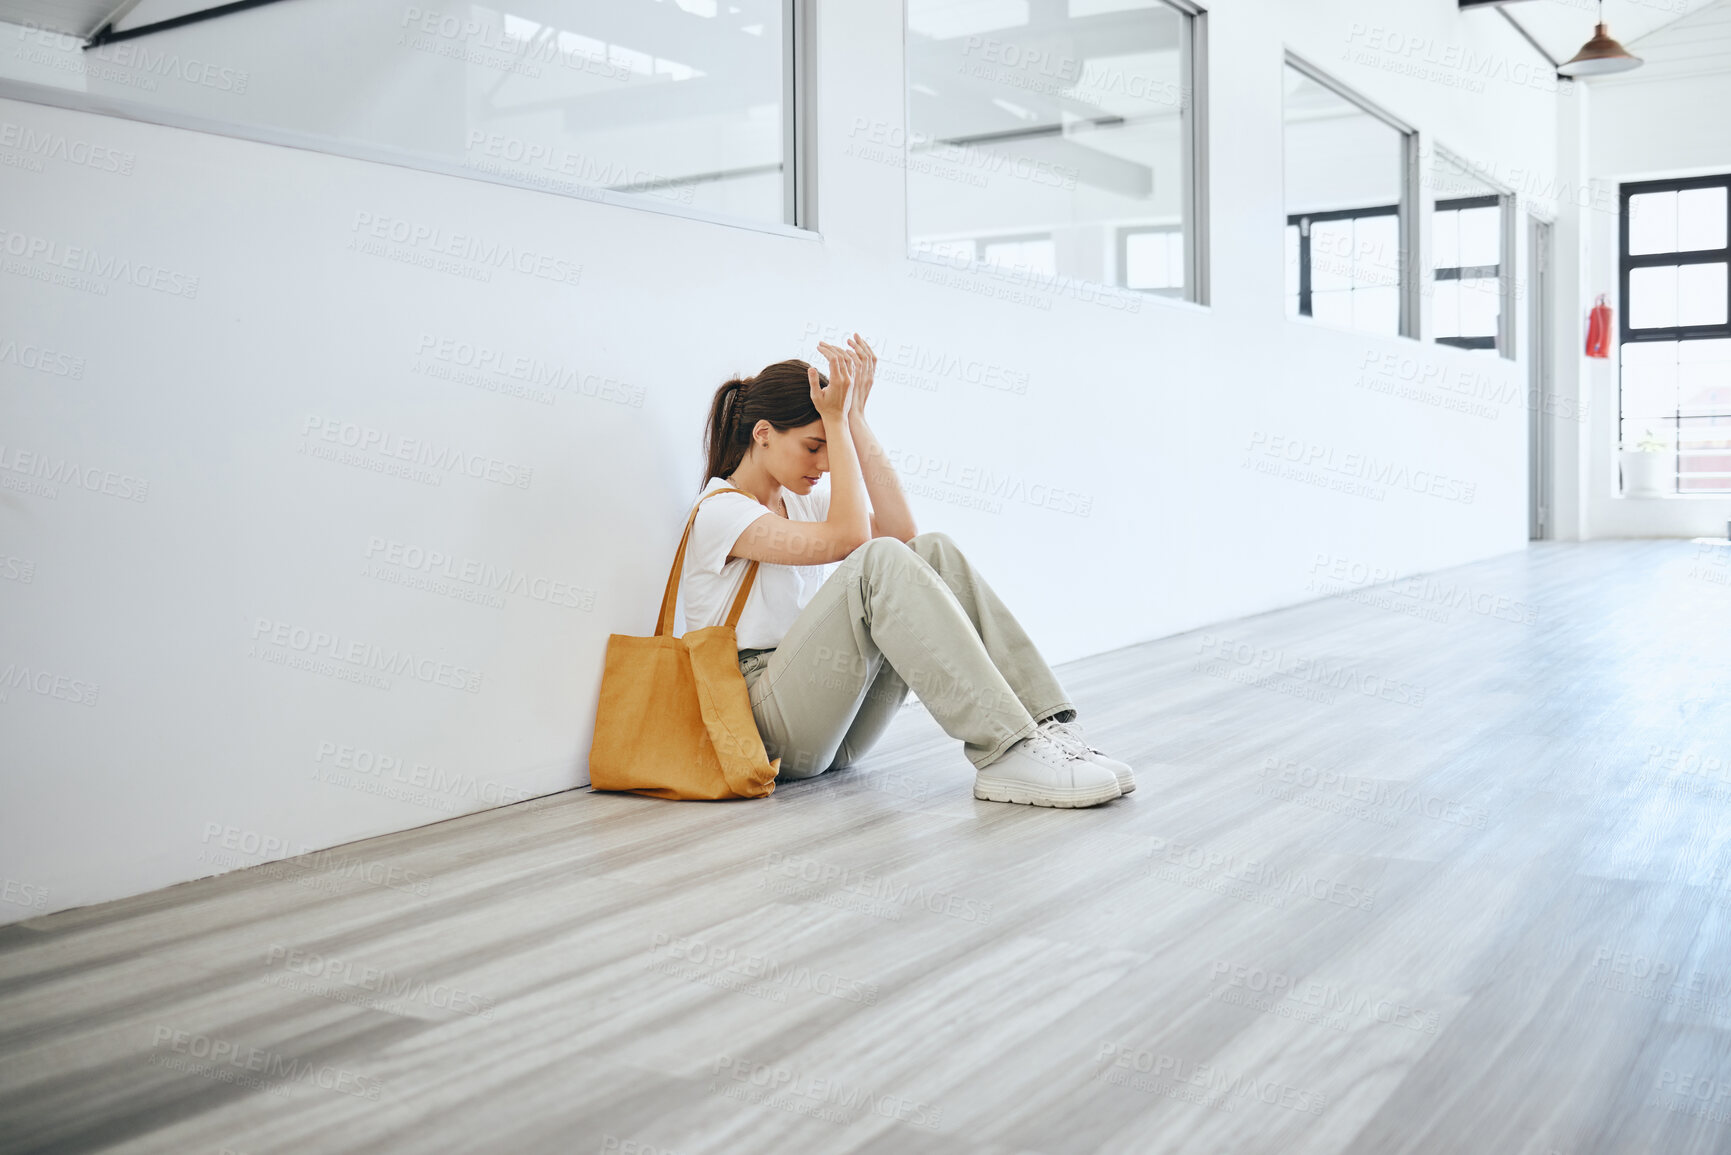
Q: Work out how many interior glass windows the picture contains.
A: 4